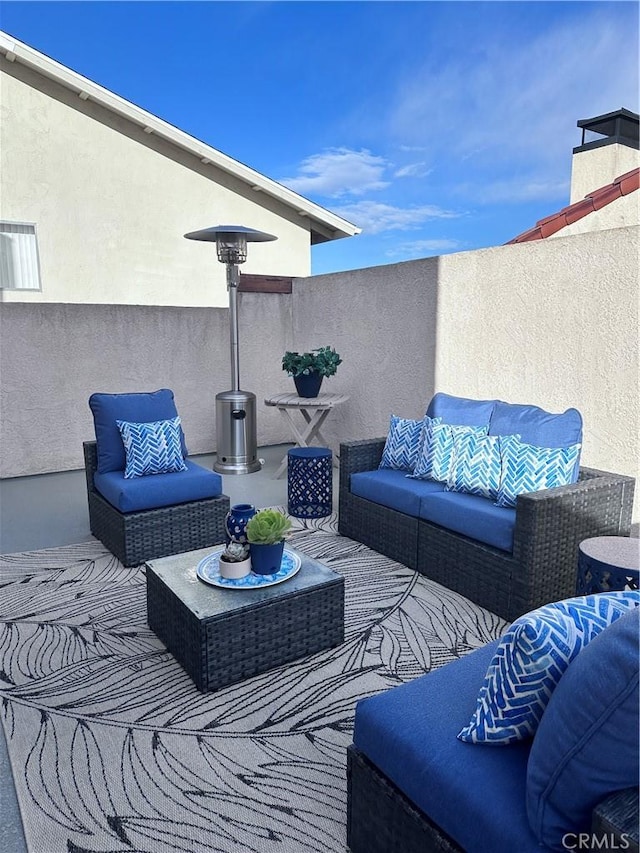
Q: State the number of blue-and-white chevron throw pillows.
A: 6